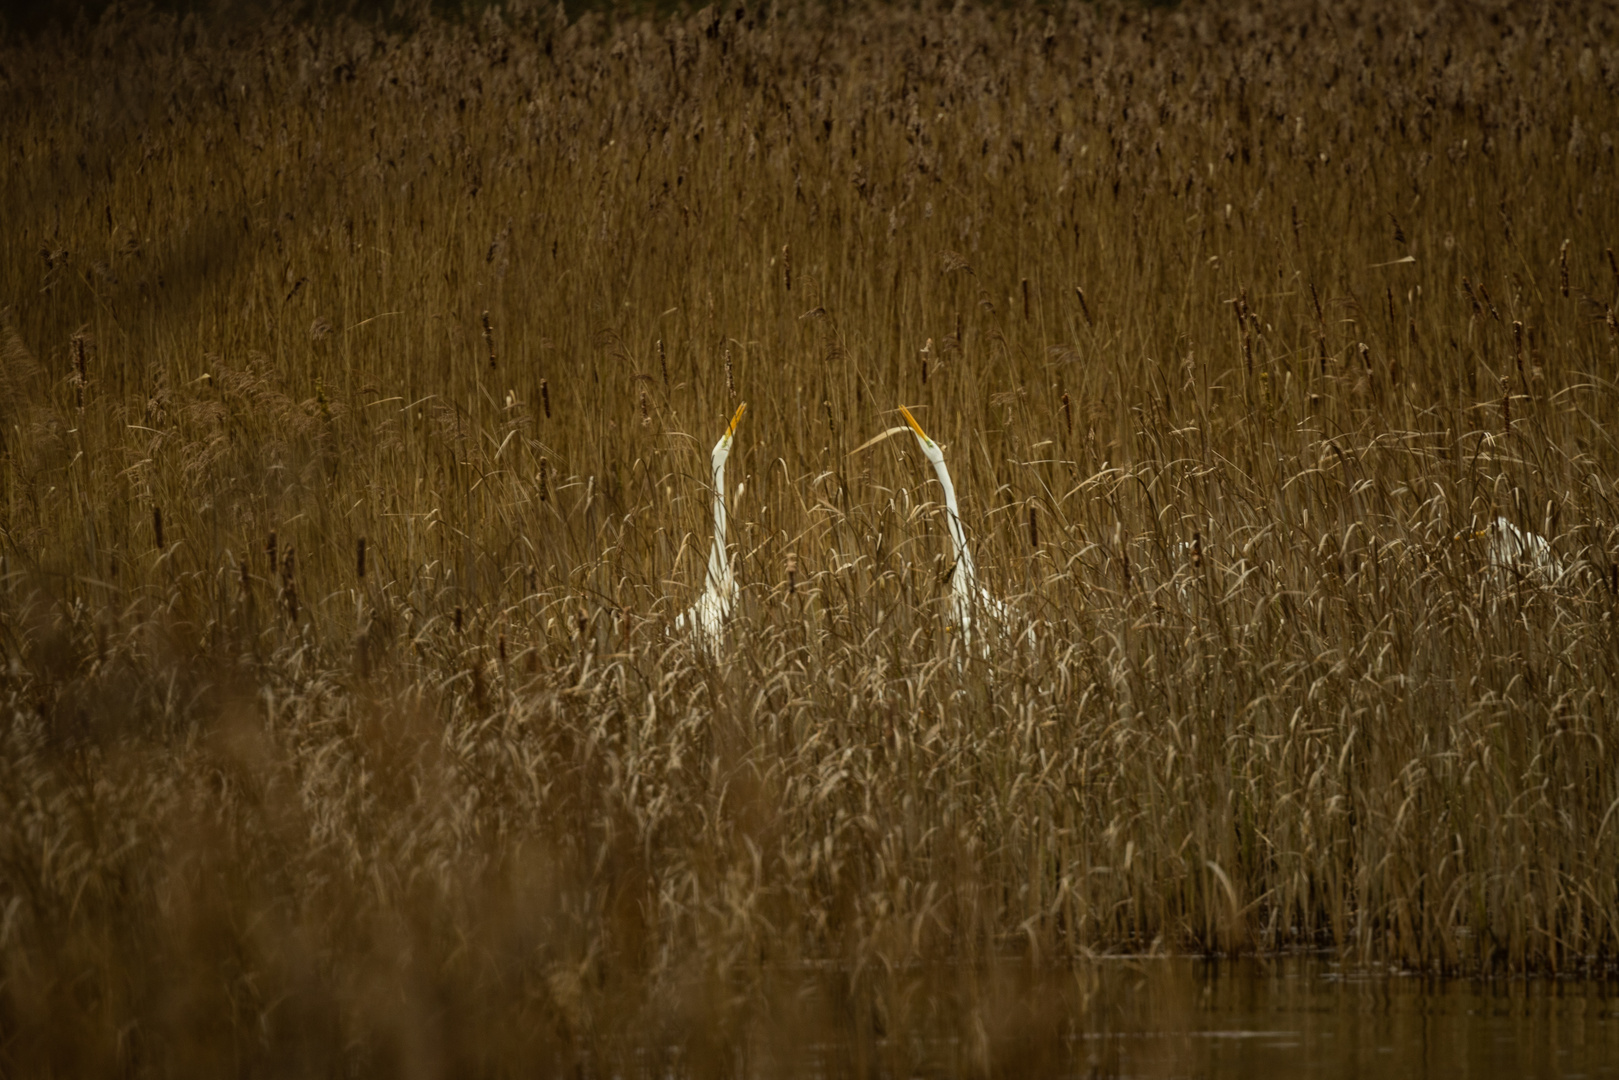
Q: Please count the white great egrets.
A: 3